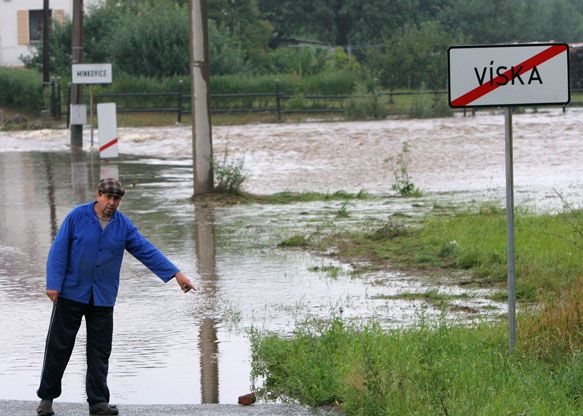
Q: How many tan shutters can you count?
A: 2